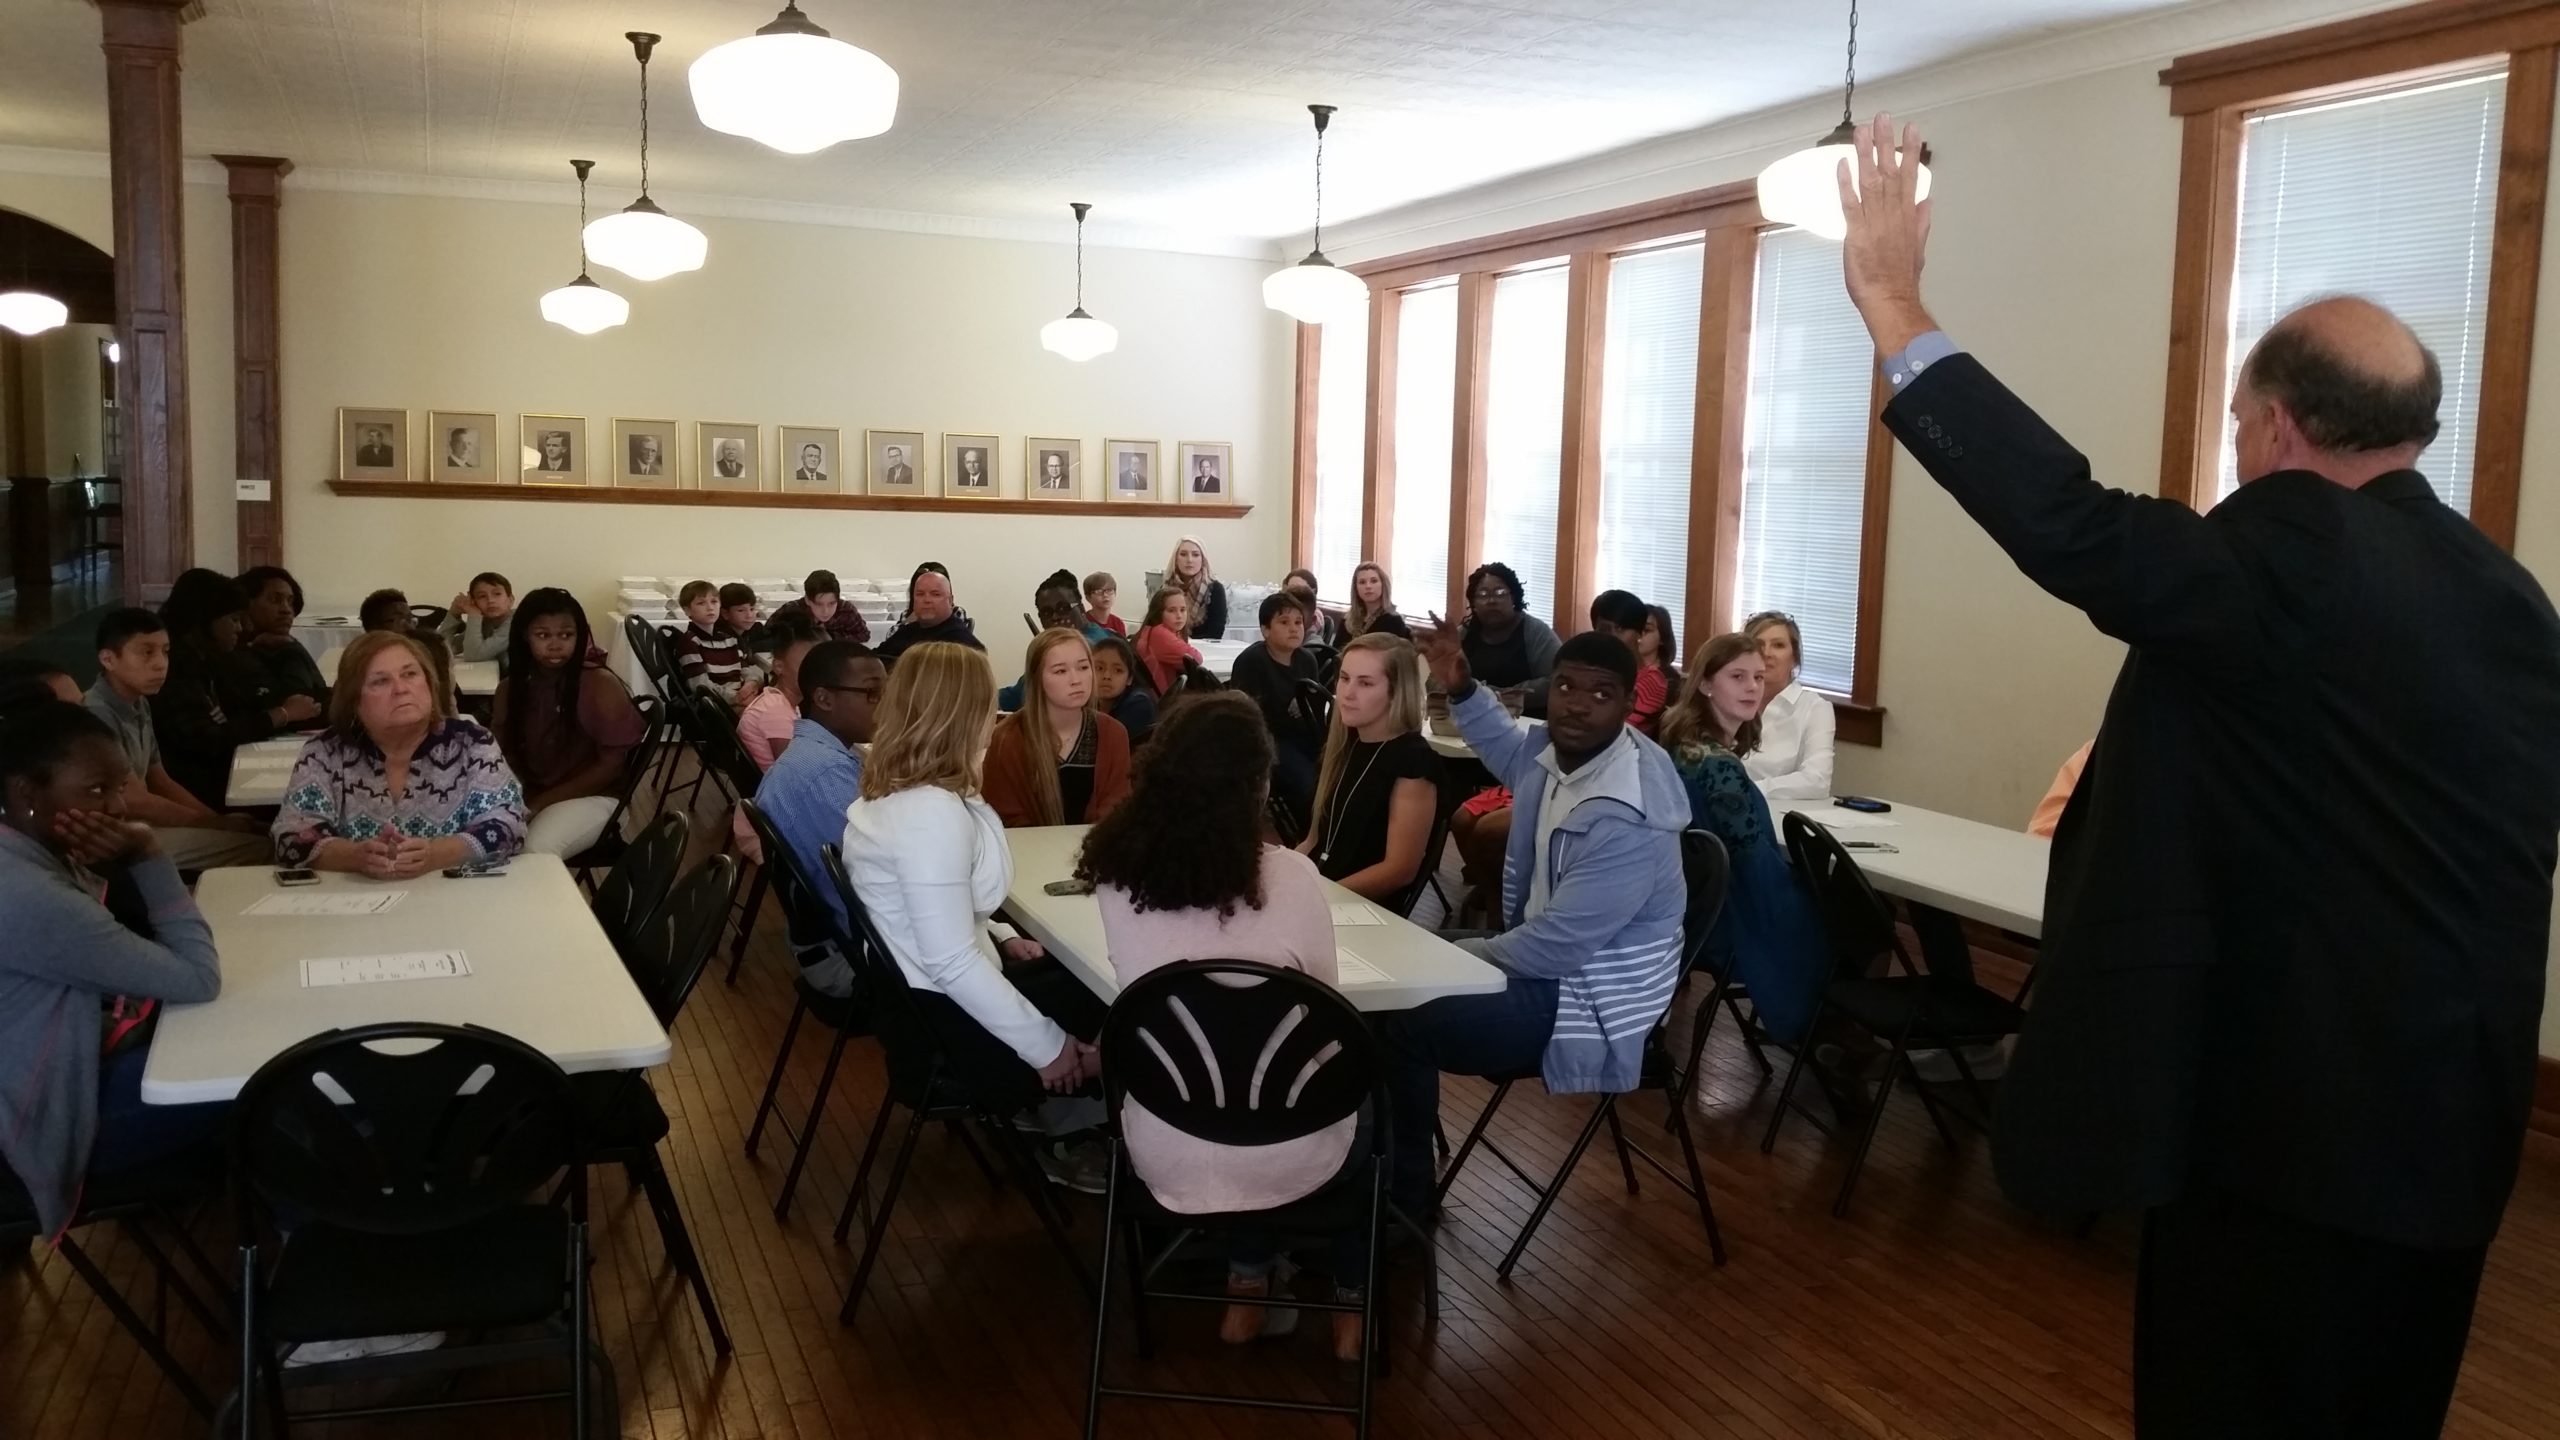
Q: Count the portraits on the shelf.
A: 11